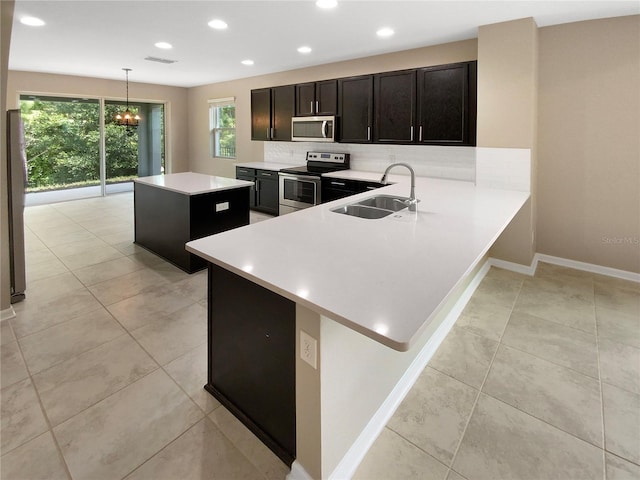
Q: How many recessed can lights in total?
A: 7